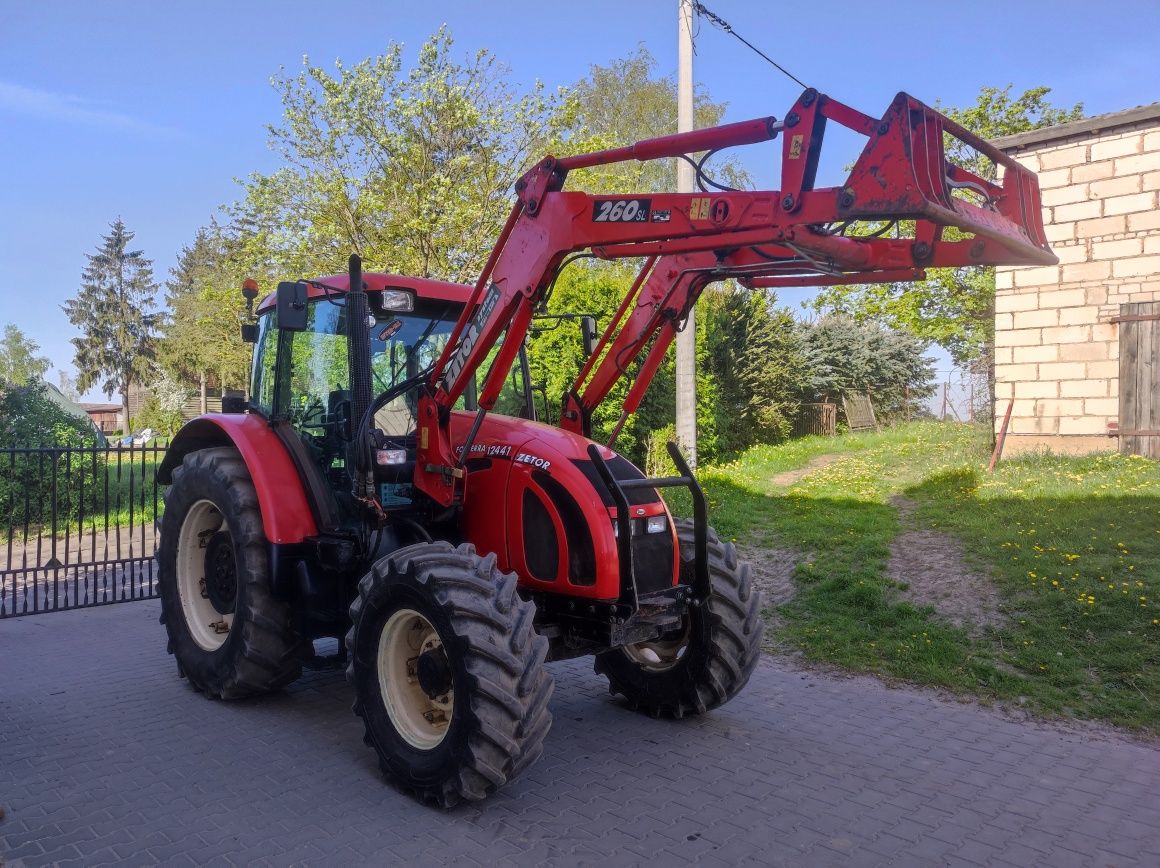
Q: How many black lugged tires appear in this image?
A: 3